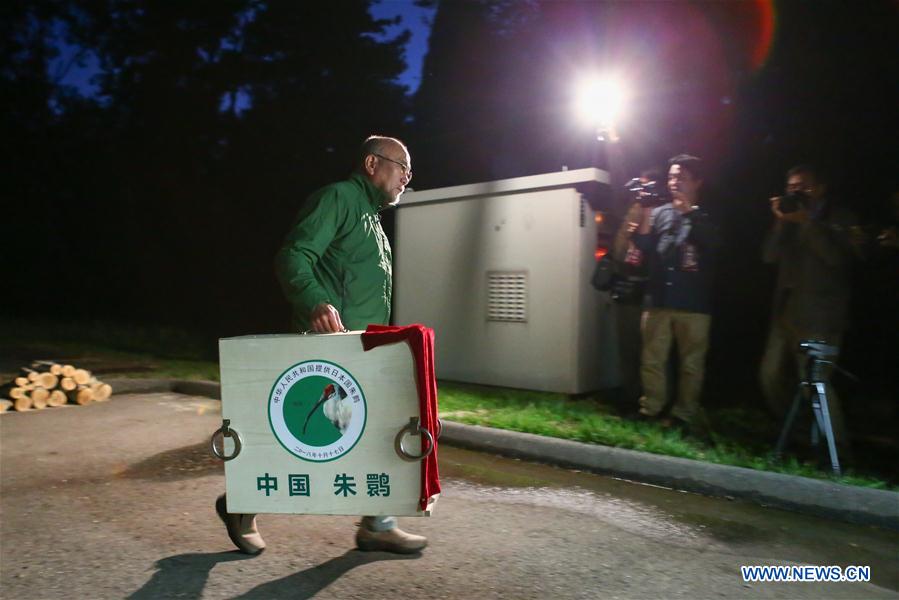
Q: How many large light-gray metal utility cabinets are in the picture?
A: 1